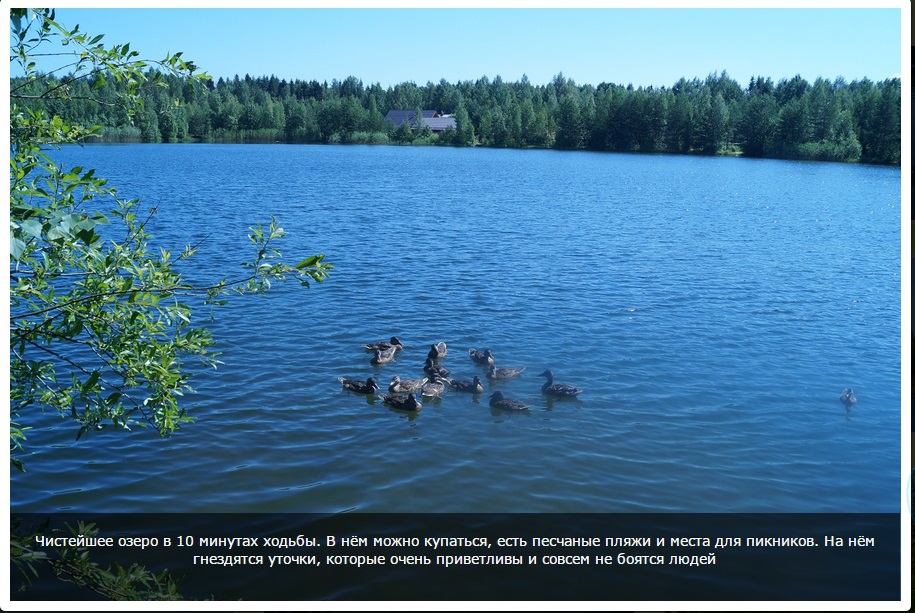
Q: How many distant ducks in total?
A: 1